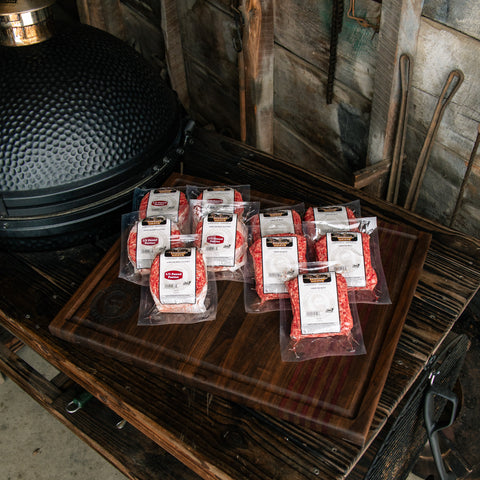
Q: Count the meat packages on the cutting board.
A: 10